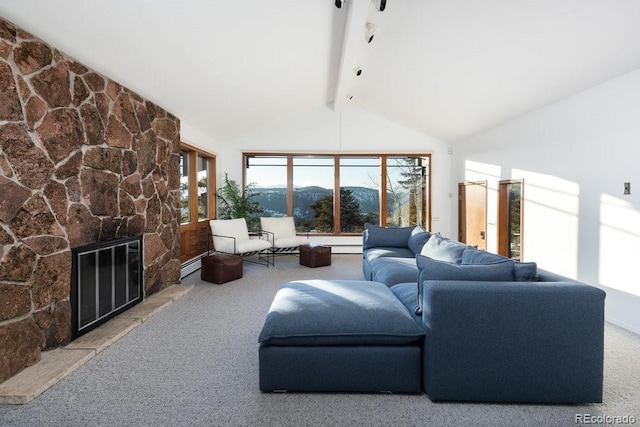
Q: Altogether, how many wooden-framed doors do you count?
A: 2